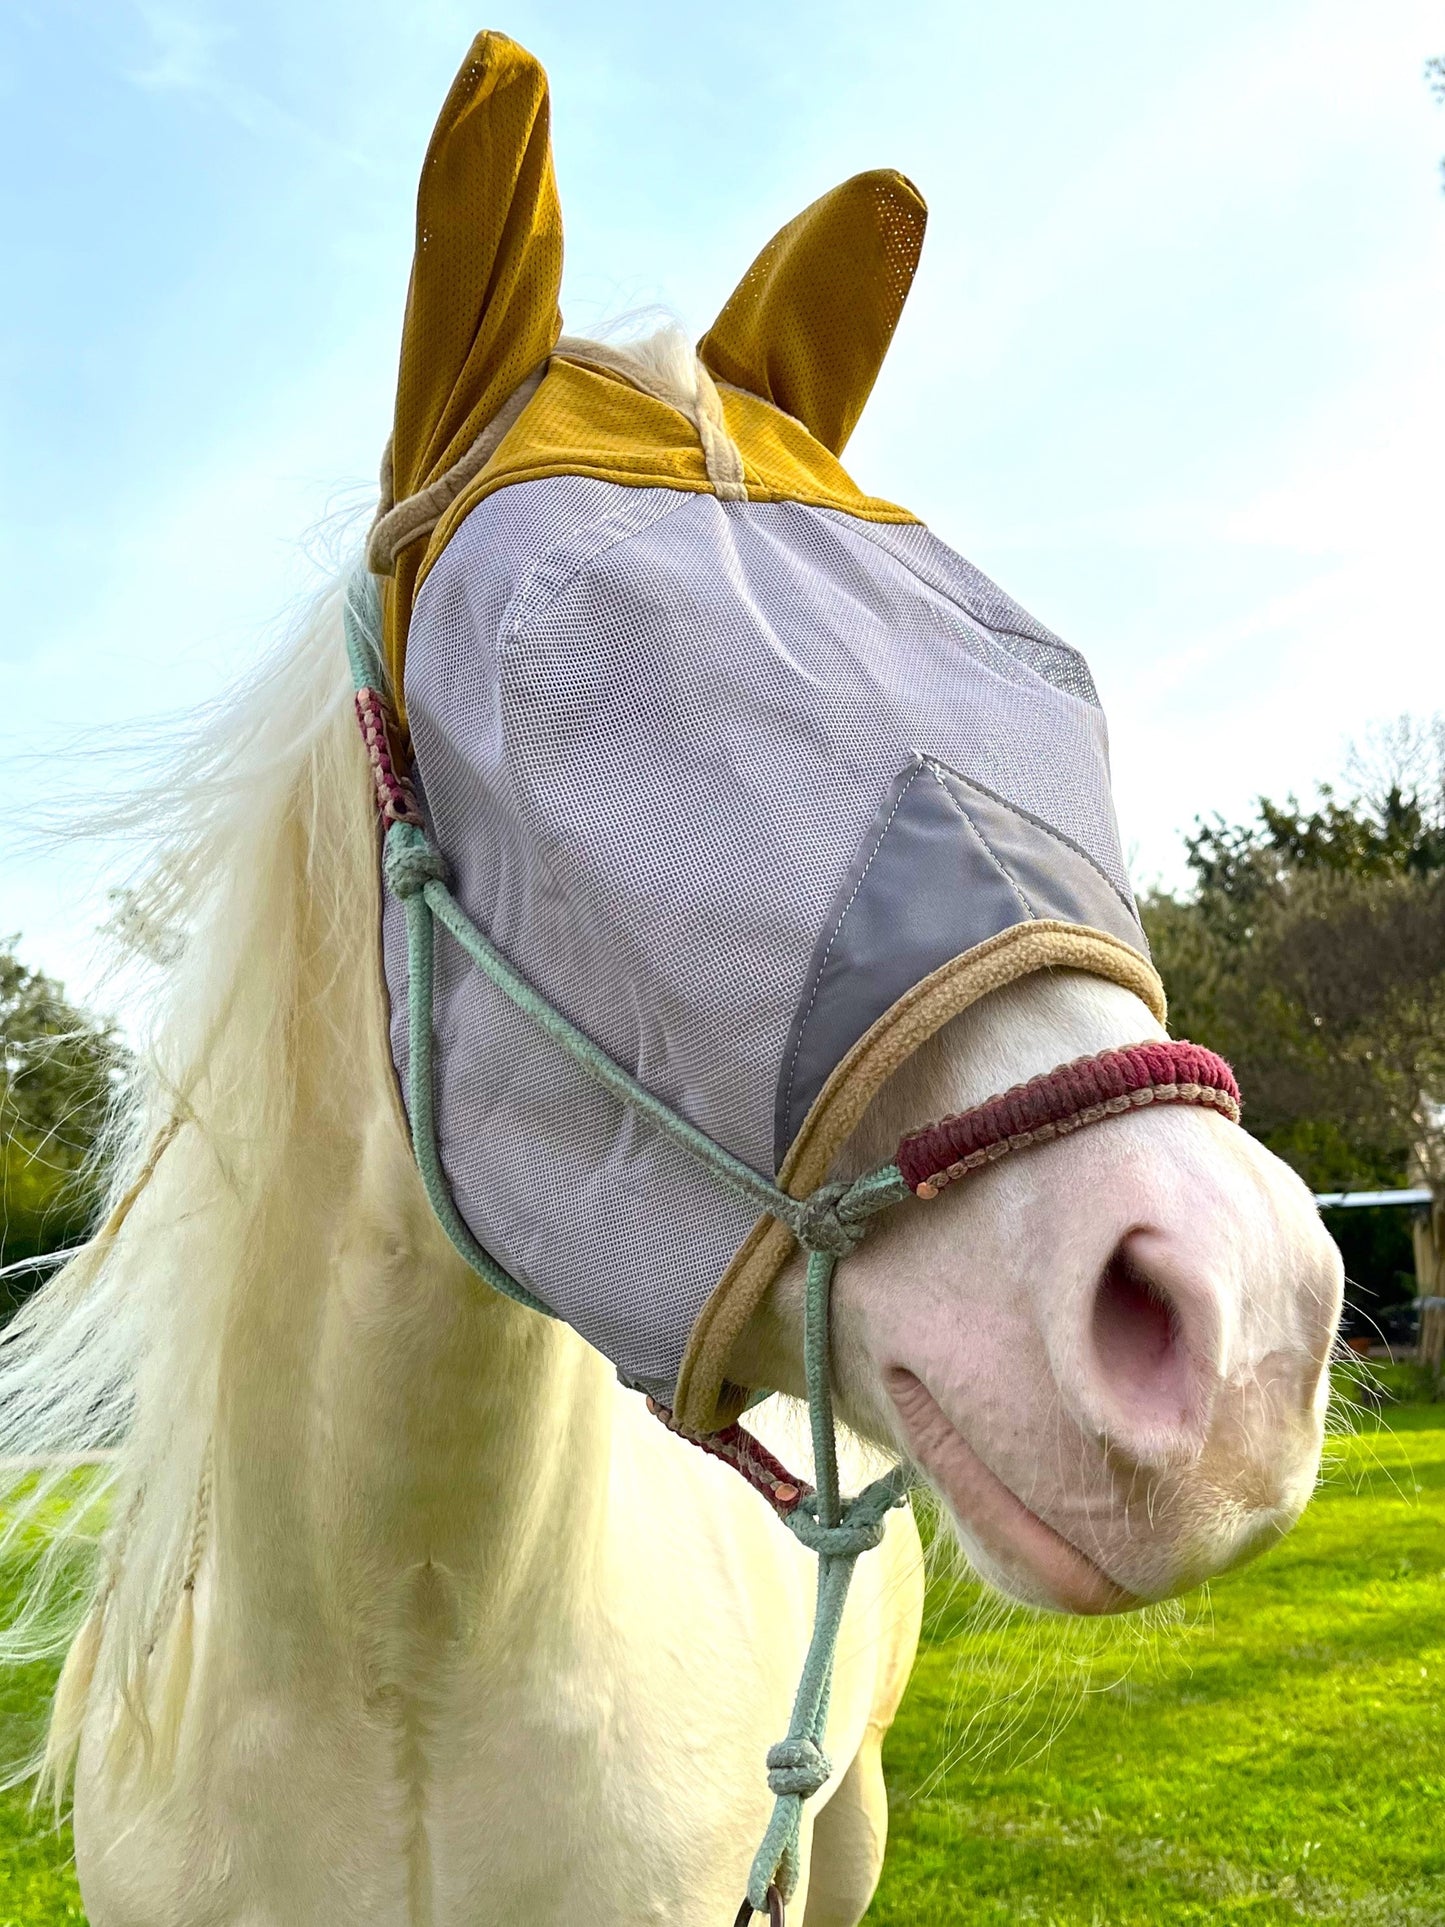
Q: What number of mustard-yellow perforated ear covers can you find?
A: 2